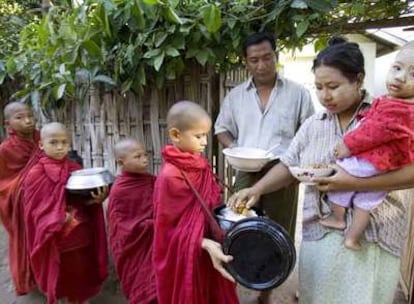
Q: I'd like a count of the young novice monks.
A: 4